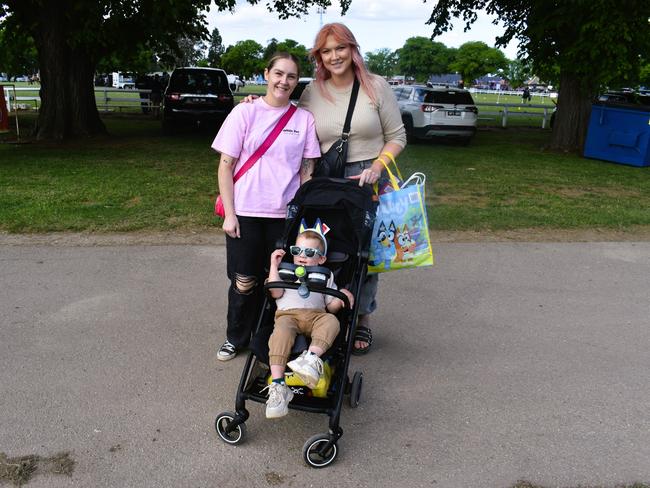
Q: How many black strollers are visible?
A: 1